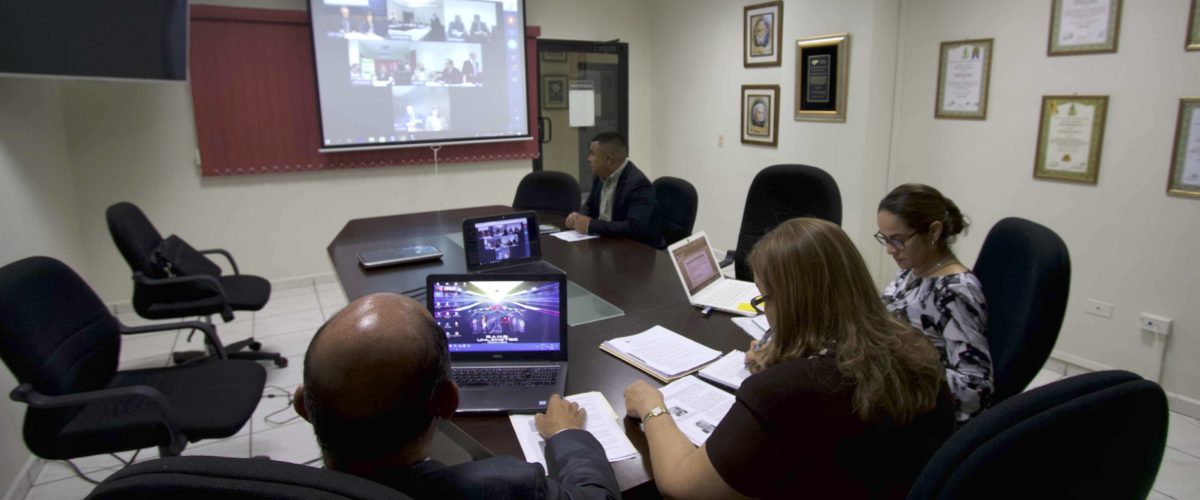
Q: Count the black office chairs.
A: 8